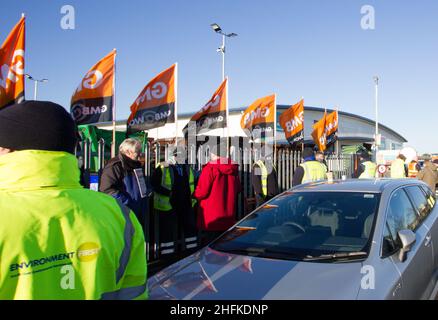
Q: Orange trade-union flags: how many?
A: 8